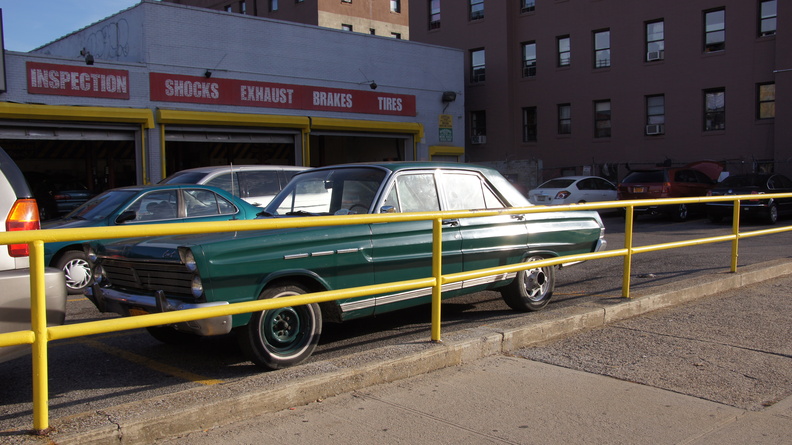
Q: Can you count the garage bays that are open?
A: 3